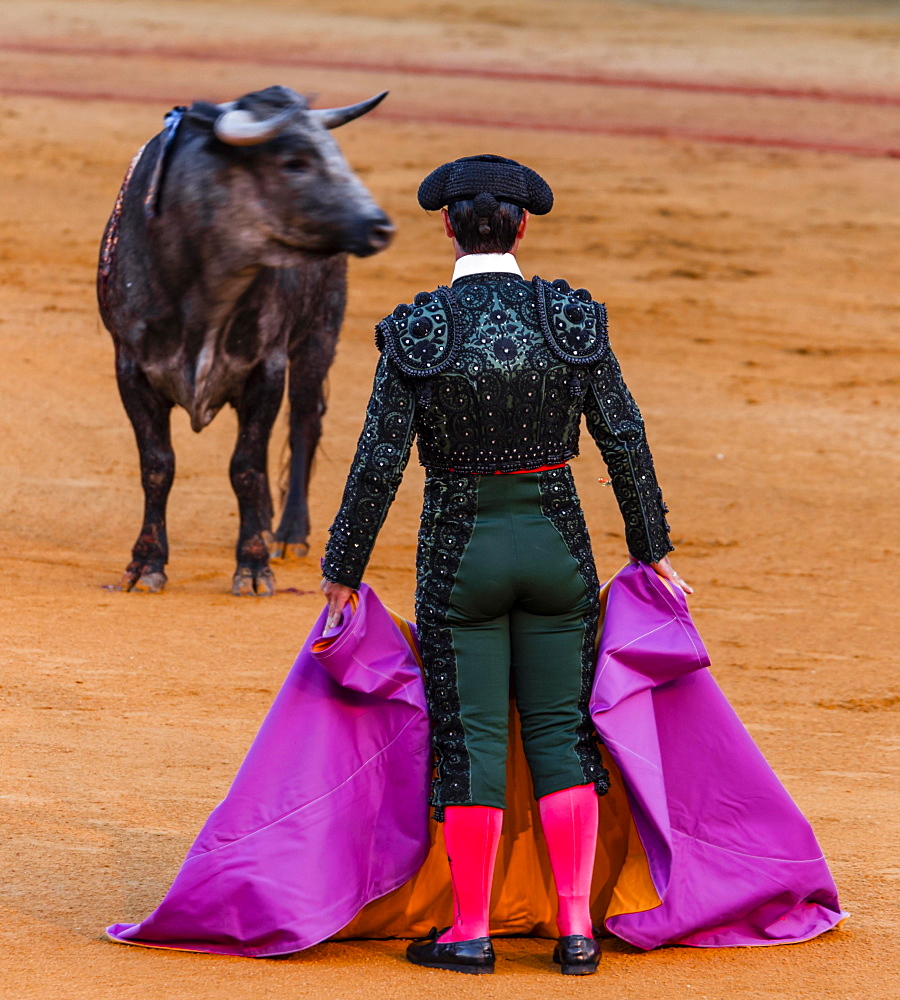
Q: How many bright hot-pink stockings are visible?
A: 2